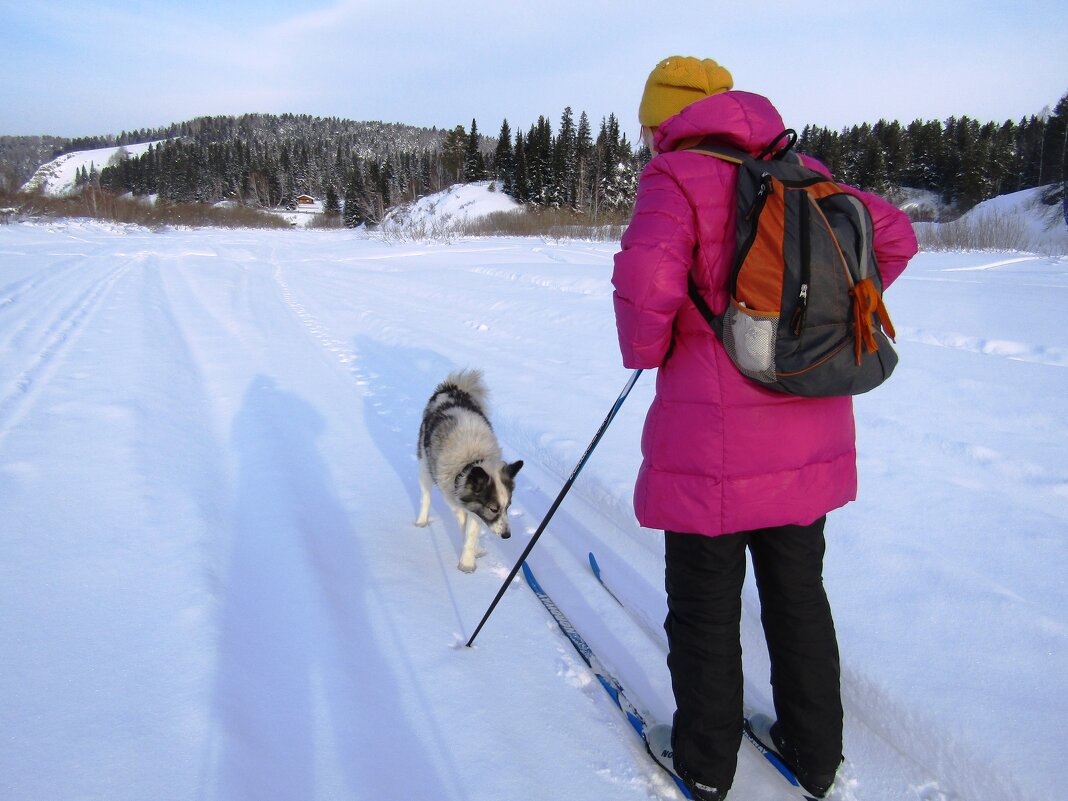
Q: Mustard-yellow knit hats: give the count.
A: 1